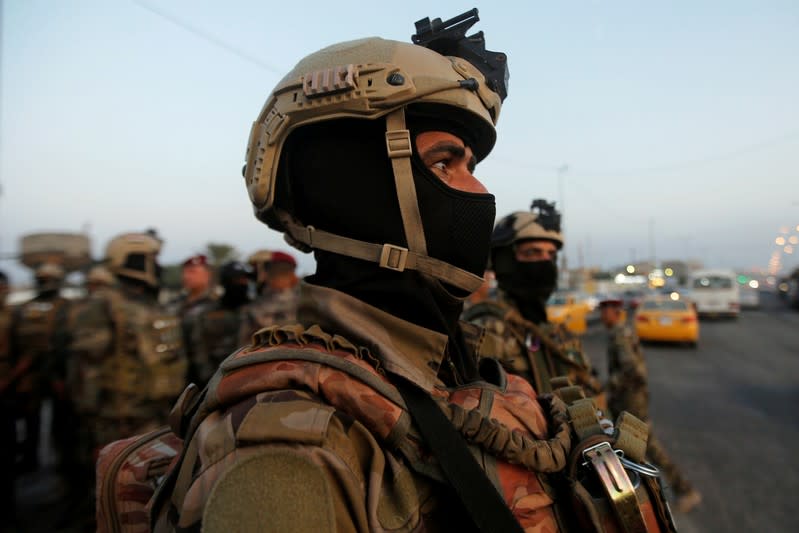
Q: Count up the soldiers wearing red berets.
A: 3